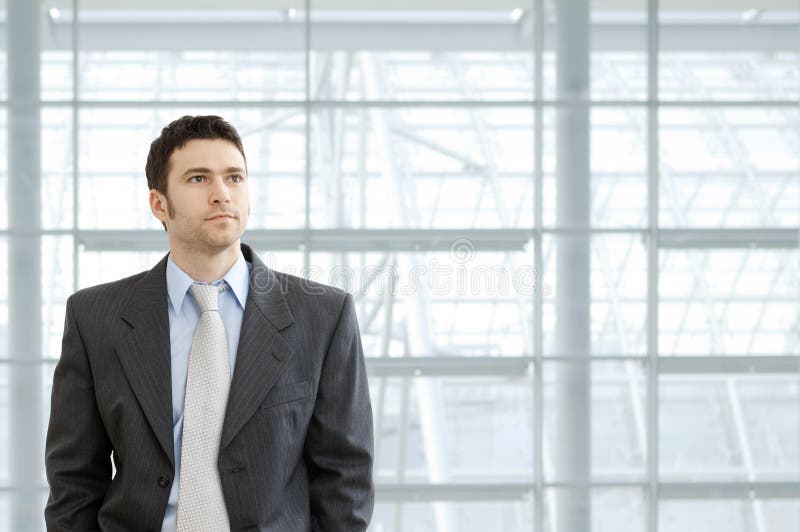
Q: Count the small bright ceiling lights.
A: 4